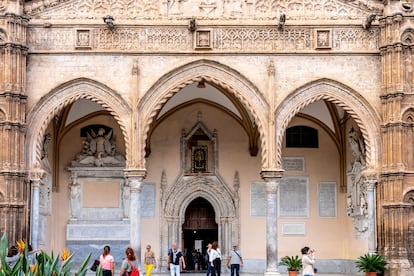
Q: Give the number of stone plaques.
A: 6